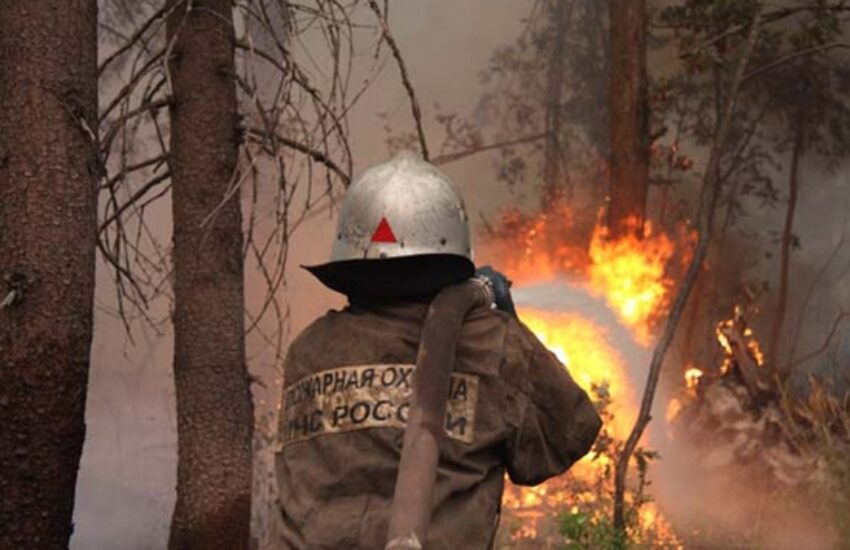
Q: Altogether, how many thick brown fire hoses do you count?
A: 1